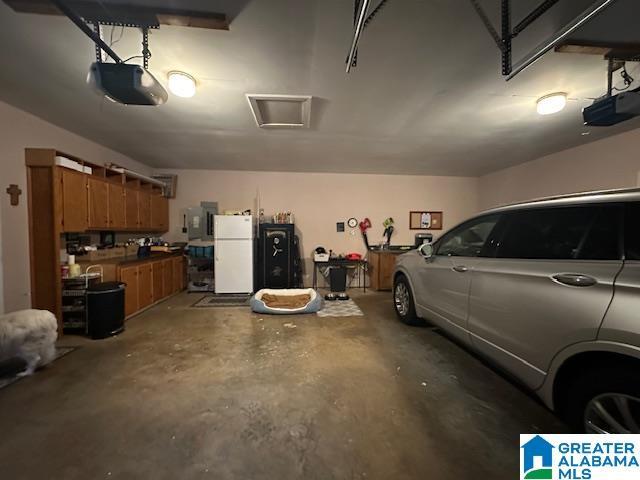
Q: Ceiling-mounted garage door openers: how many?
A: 2